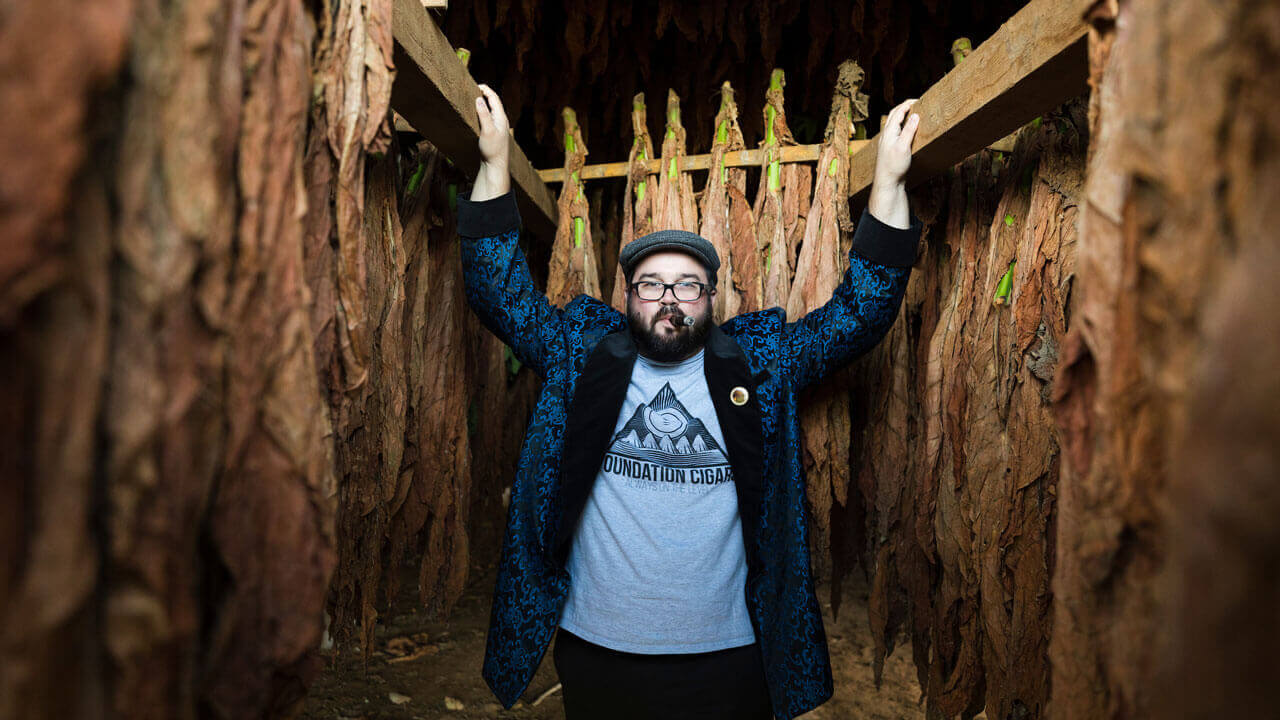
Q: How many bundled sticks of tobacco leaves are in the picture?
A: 6